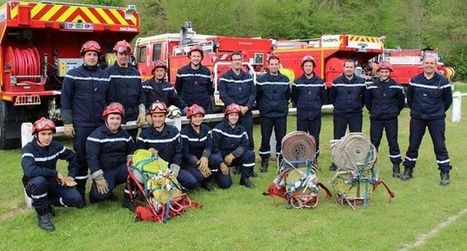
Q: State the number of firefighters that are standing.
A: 10